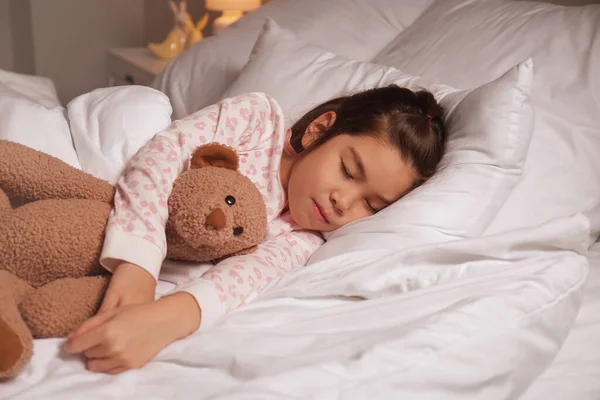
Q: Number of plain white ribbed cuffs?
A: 2